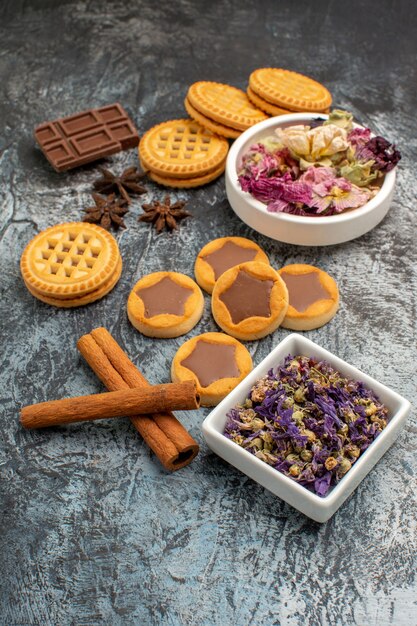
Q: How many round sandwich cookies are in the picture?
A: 4